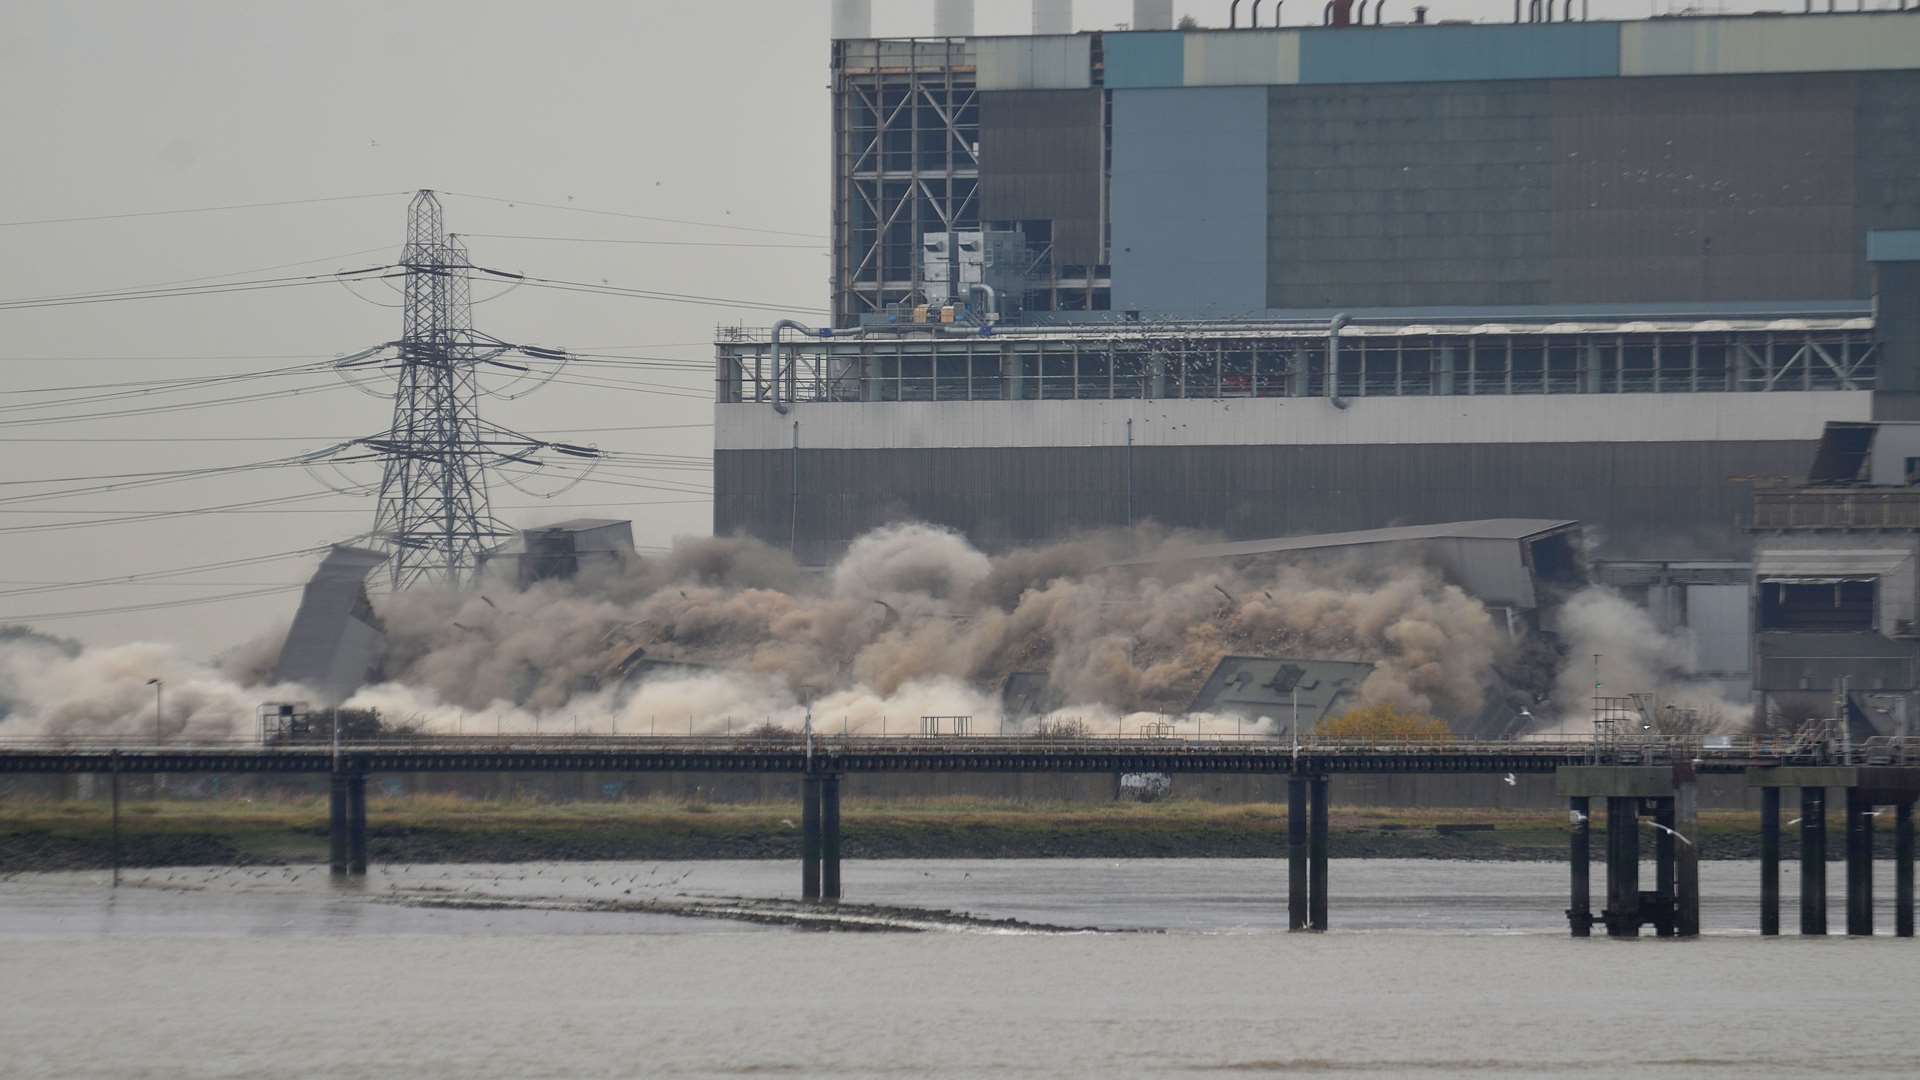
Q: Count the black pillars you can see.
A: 14